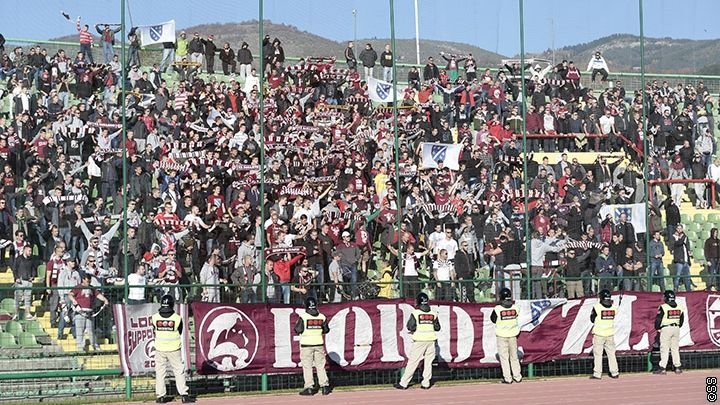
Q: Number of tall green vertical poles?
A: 5